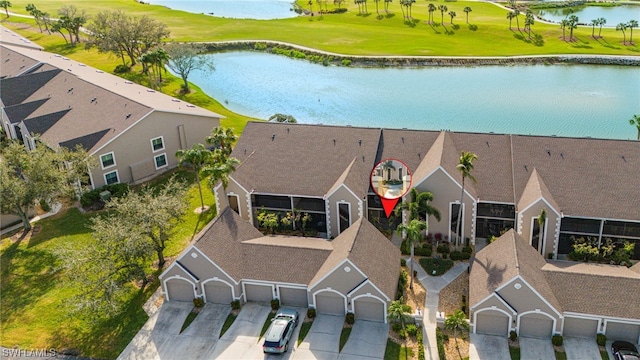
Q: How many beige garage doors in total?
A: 10